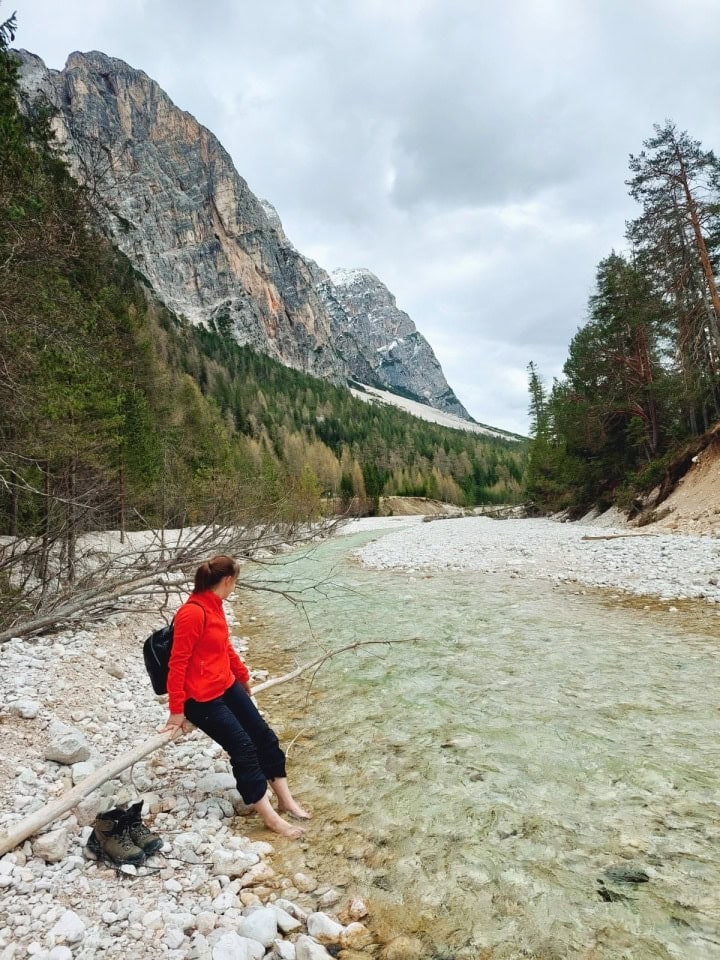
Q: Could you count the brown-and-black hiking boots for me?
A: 2